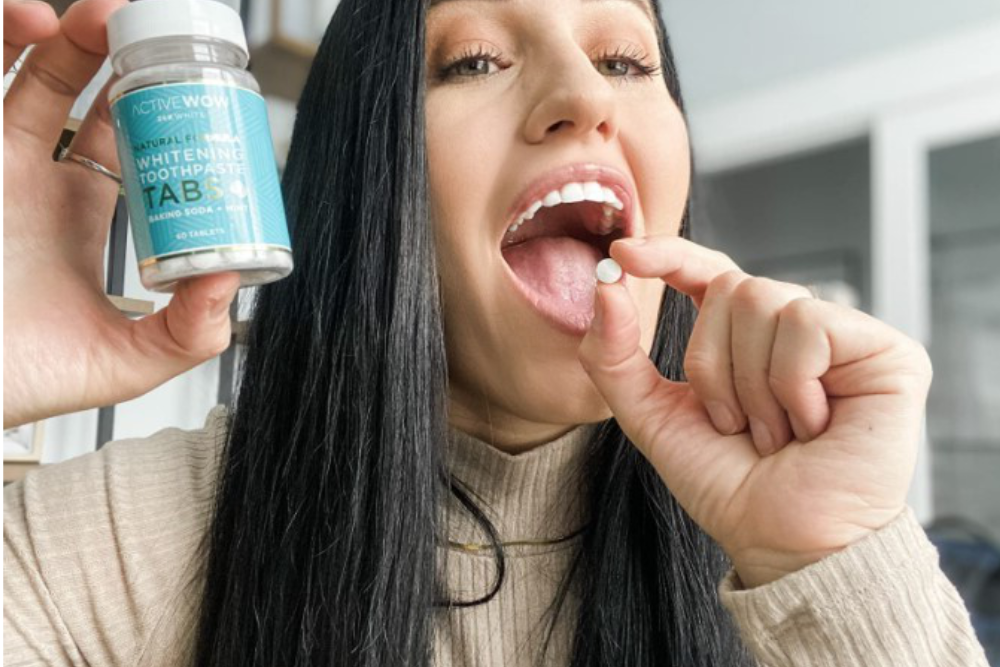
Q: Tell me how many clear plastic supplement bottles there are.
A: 1